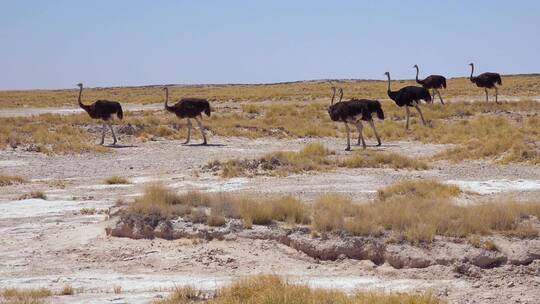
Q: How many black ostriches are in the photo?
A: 7